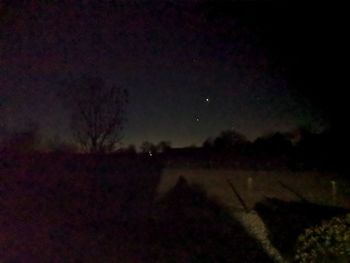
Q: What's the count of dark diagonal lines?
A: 2